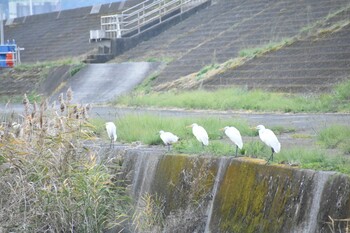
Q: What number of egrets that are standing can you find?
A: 5